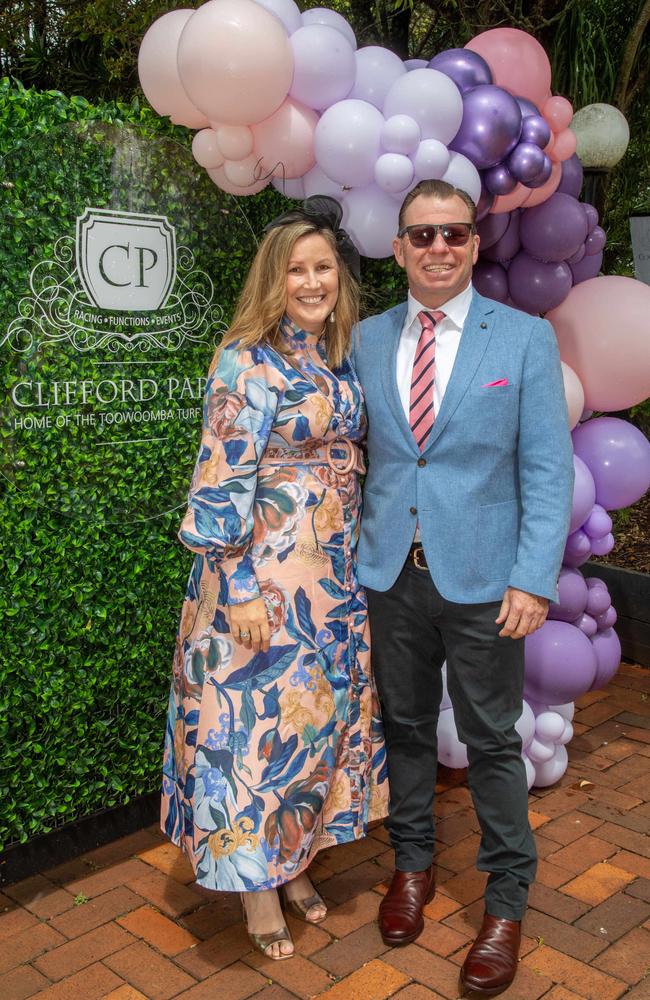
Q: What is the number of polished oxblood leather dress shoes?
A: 2